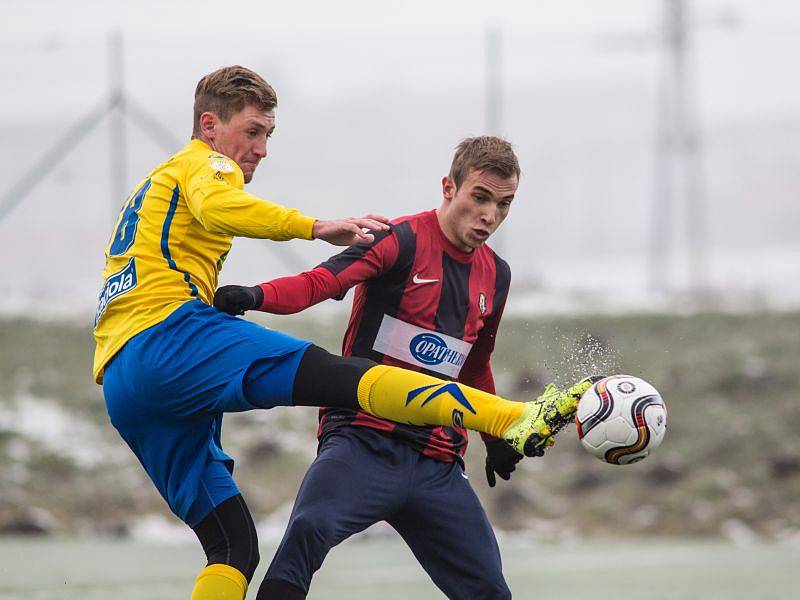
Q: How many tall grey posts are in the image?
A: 3